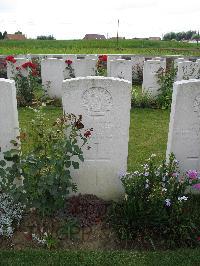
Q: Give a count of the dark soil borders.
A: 1